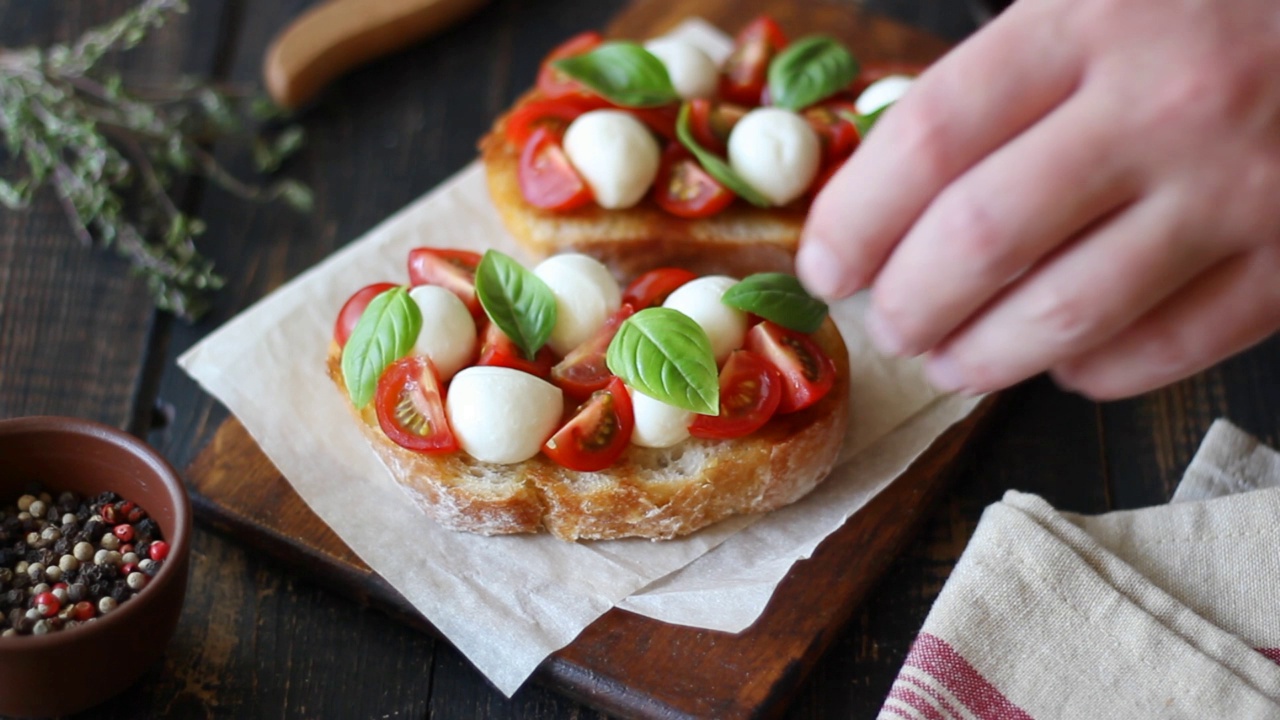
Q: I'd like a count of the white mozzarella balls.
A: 9